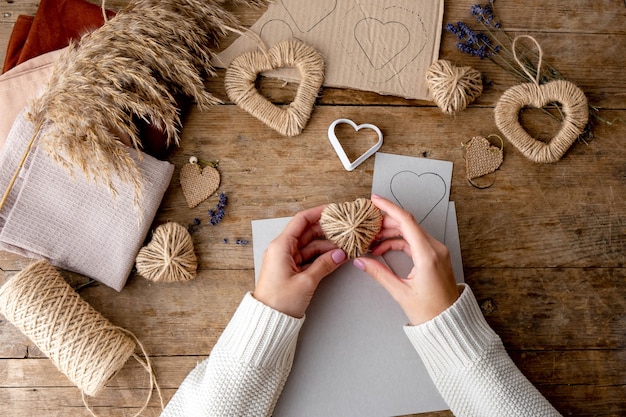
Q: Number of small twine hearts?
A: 3